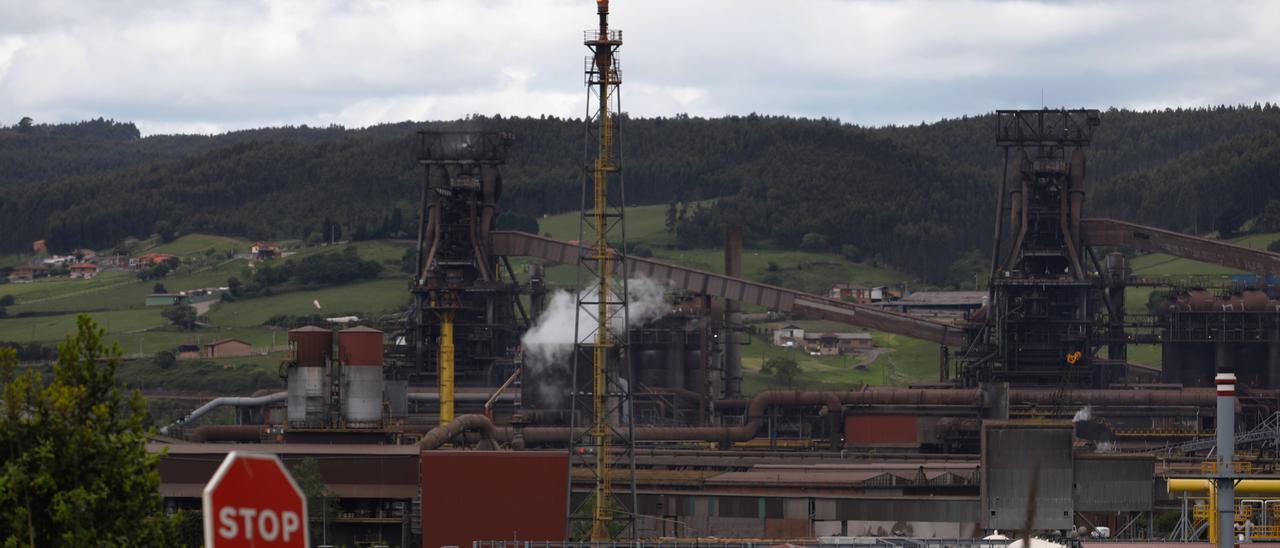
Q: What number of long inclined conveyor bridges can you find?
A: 2